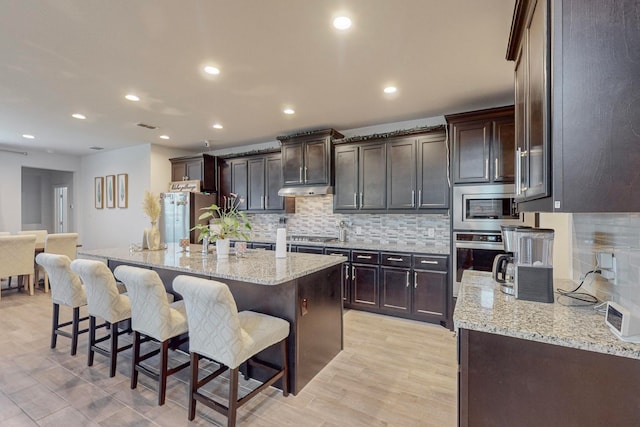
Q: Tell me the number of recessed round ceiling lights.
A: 9